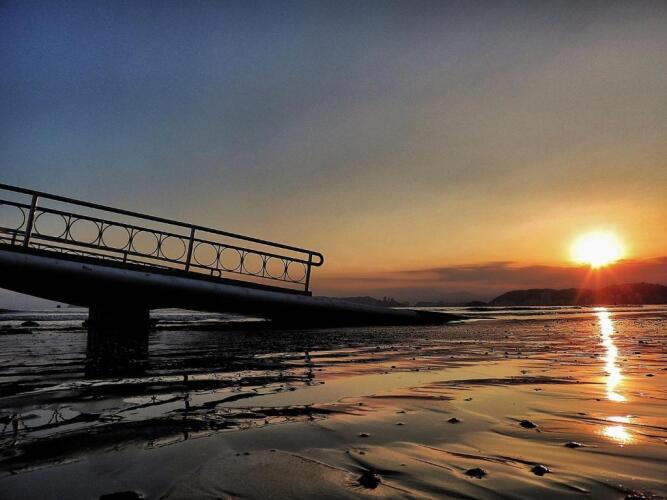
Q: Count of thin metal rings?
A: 11